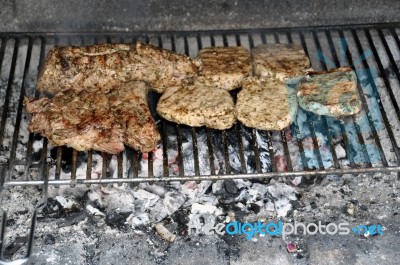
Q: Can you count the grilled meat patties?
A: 5